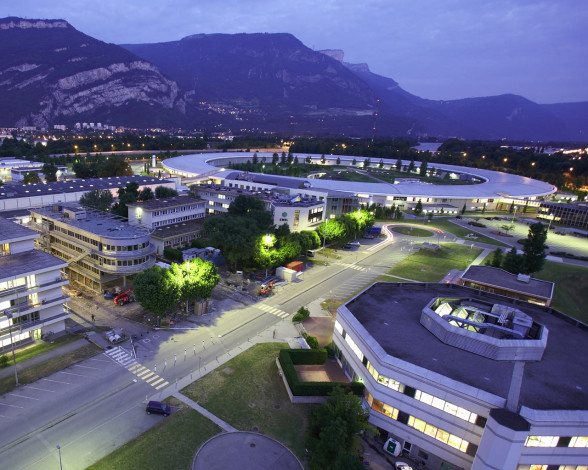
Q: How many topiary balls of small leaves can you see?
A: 0